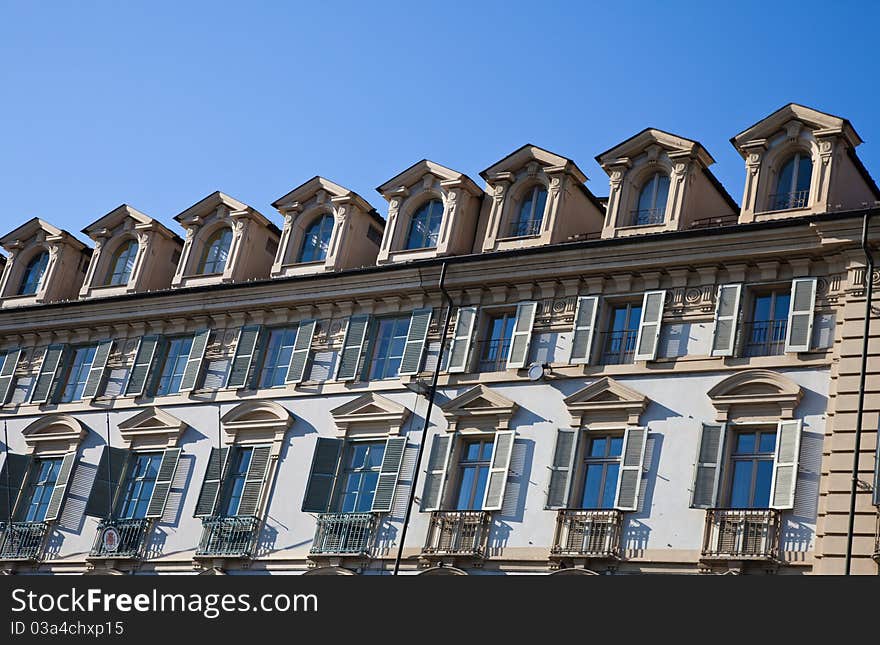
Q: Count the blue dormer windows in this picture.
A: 8